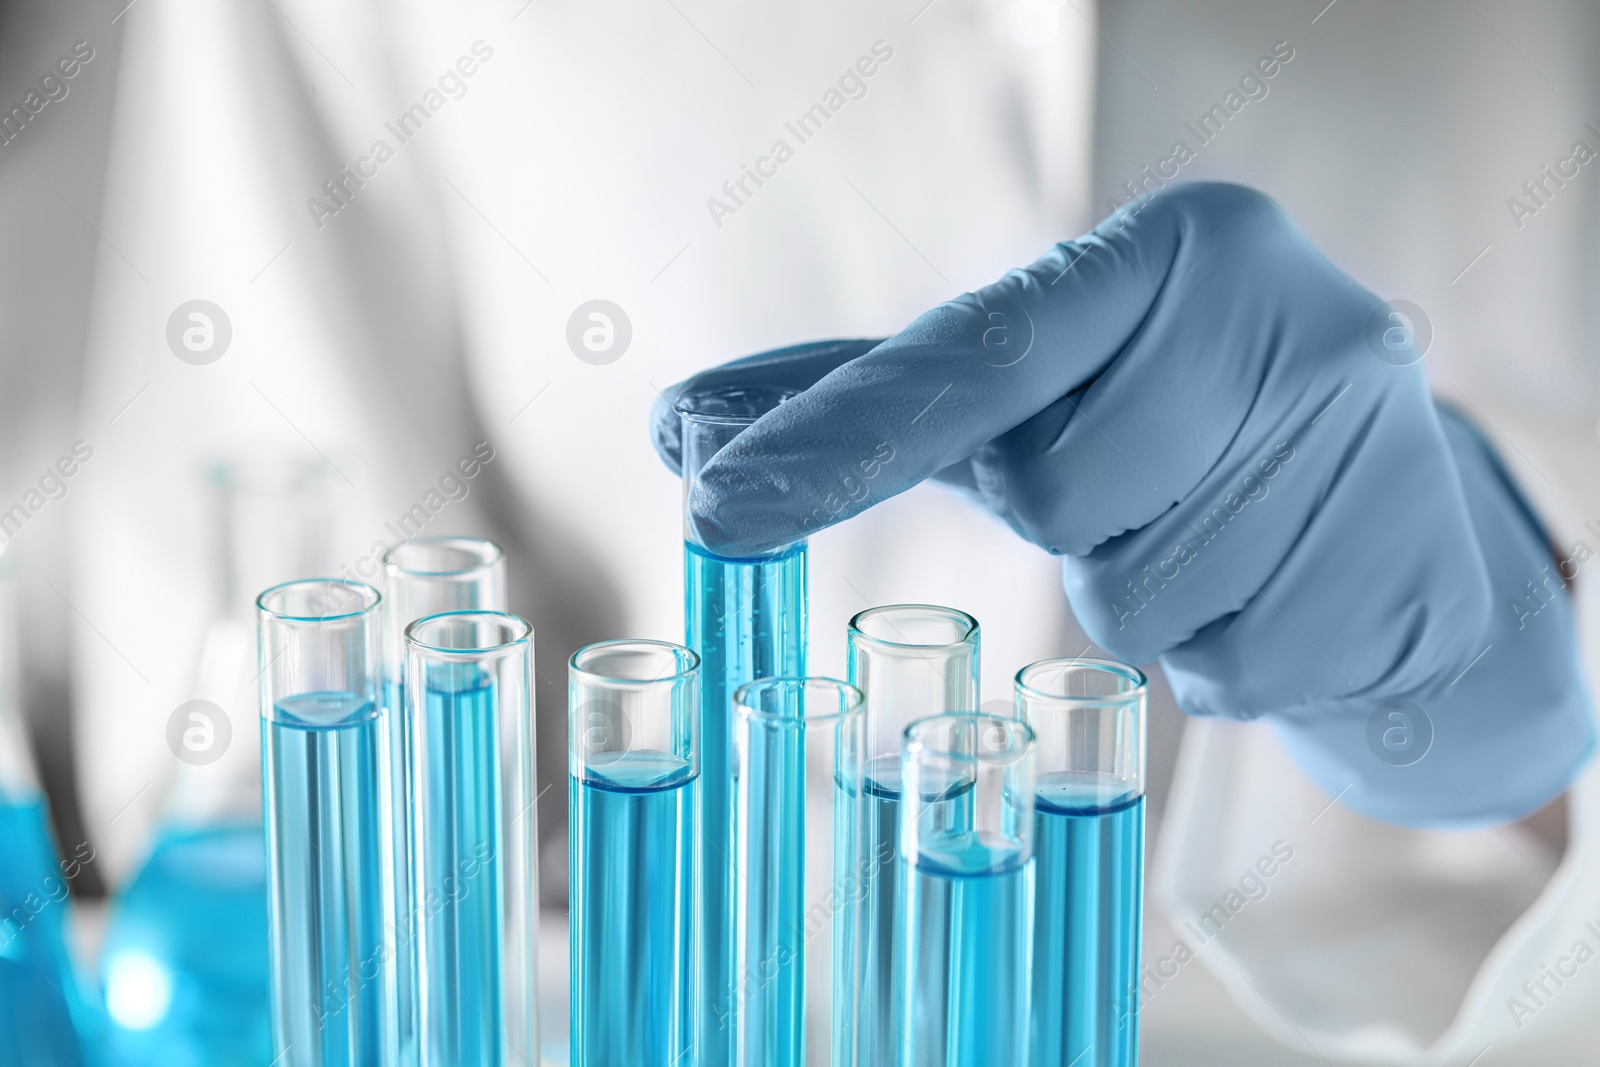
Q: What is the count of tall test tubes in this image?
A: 9